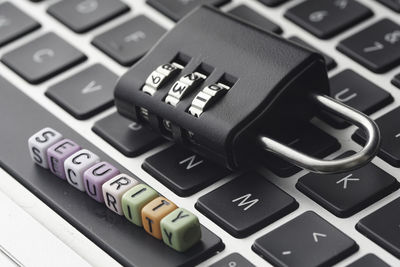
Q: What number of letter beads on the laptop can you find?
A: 8